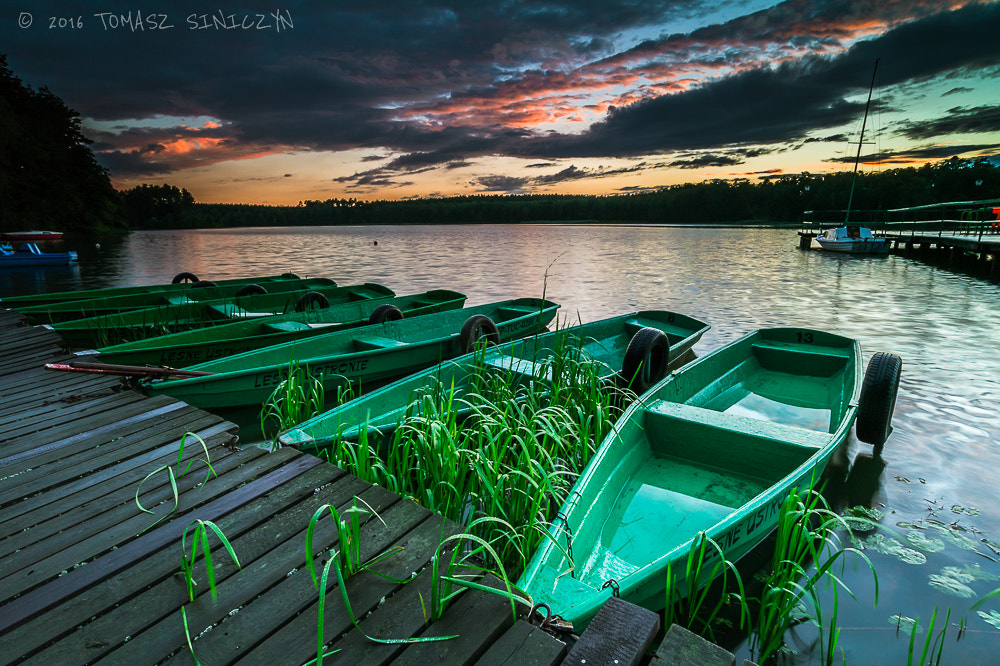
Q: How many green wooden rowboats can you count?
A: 7